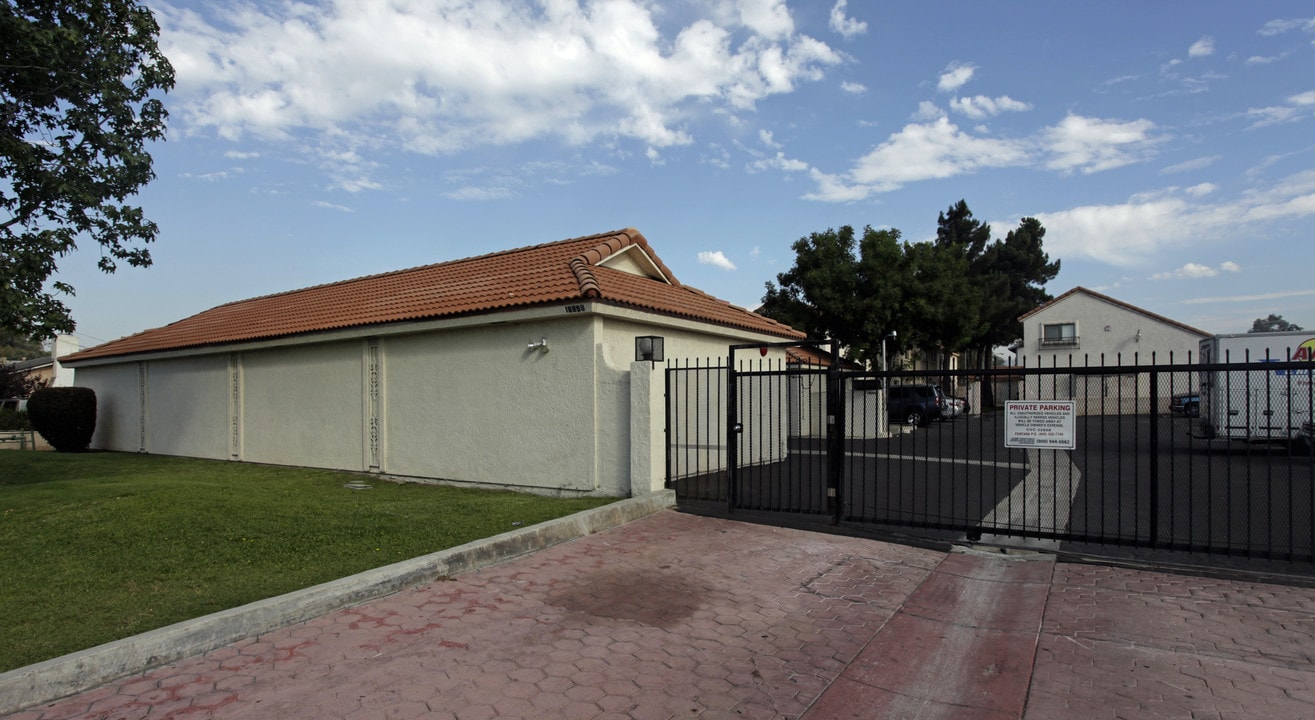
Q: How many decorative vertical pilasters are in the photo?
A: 3